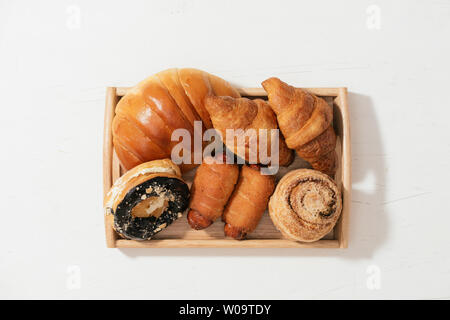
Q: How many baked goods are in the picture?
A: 7